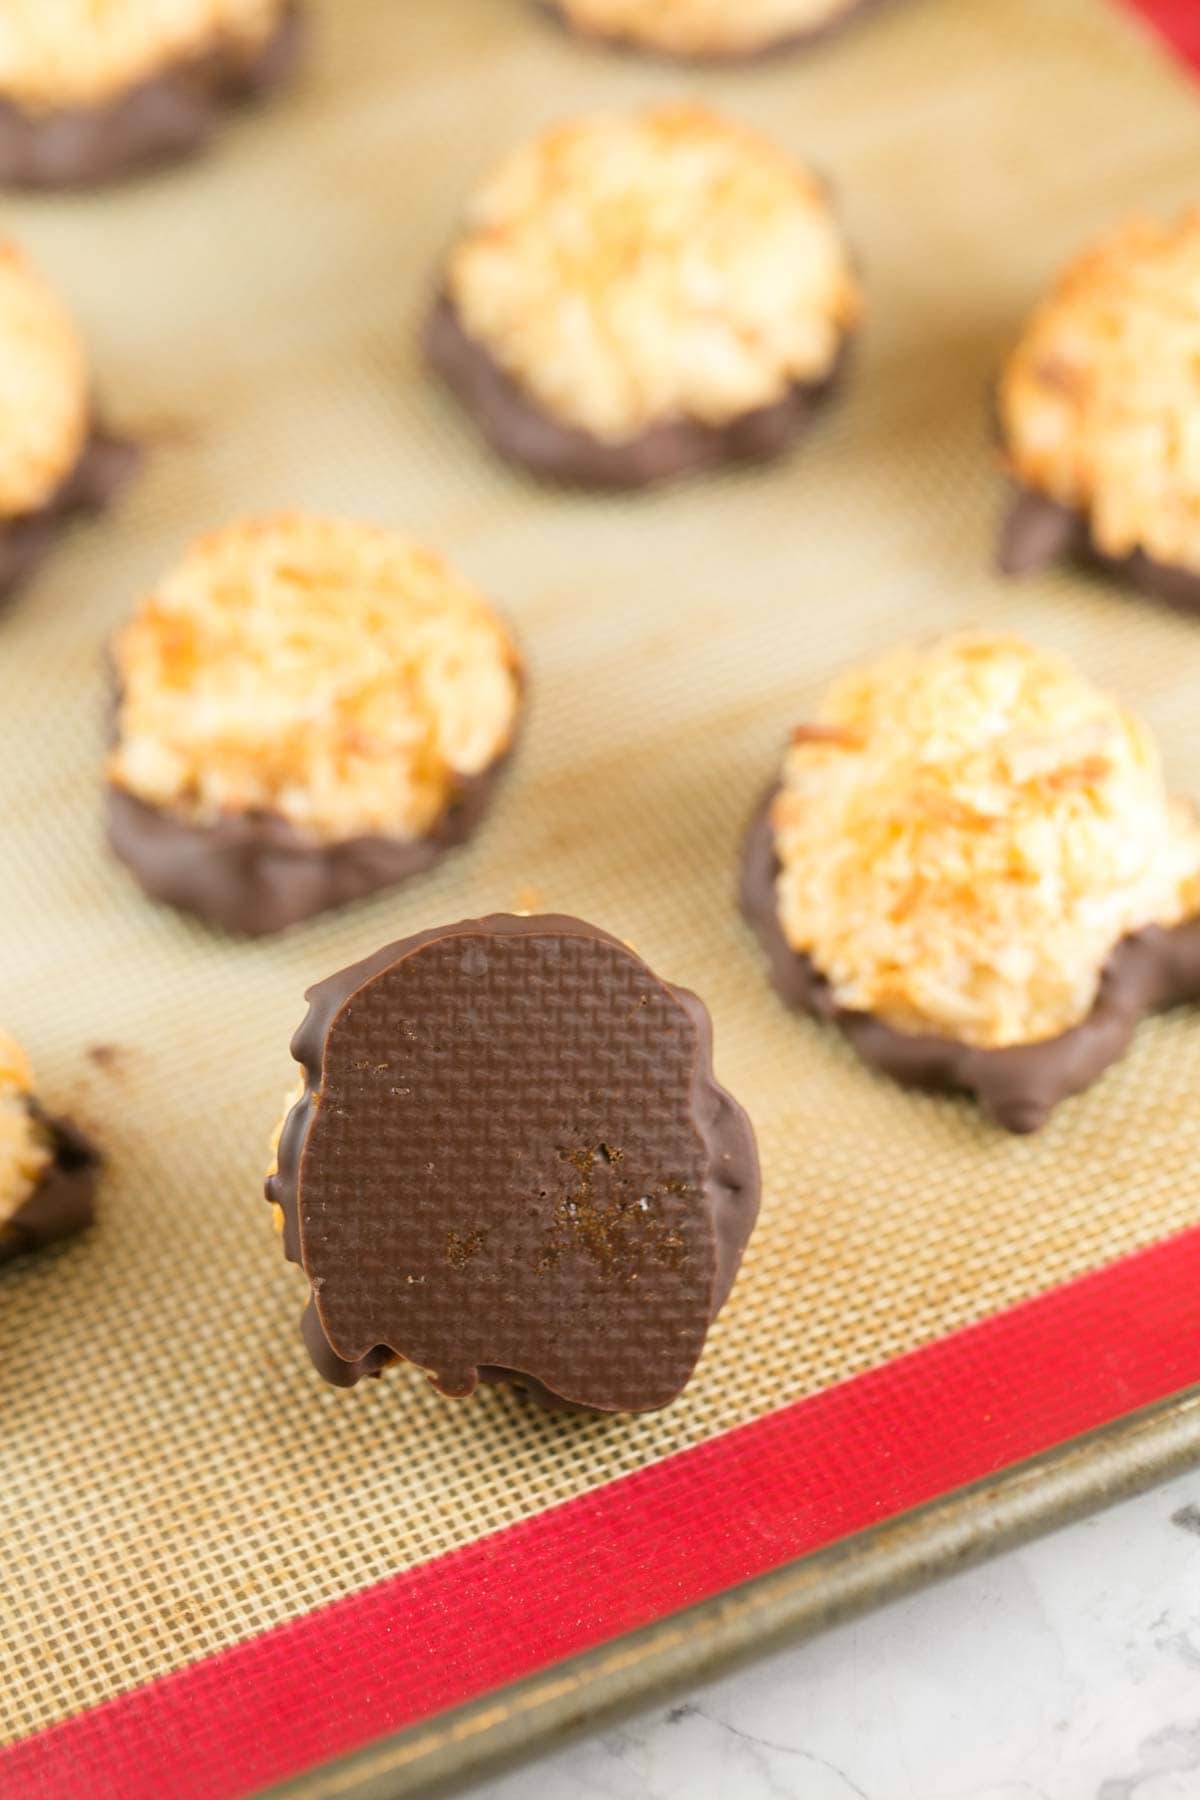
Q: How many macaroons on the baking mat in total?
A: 9